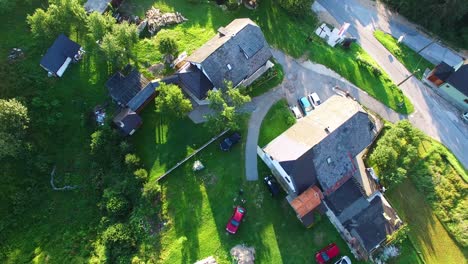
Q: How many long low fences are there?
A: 1